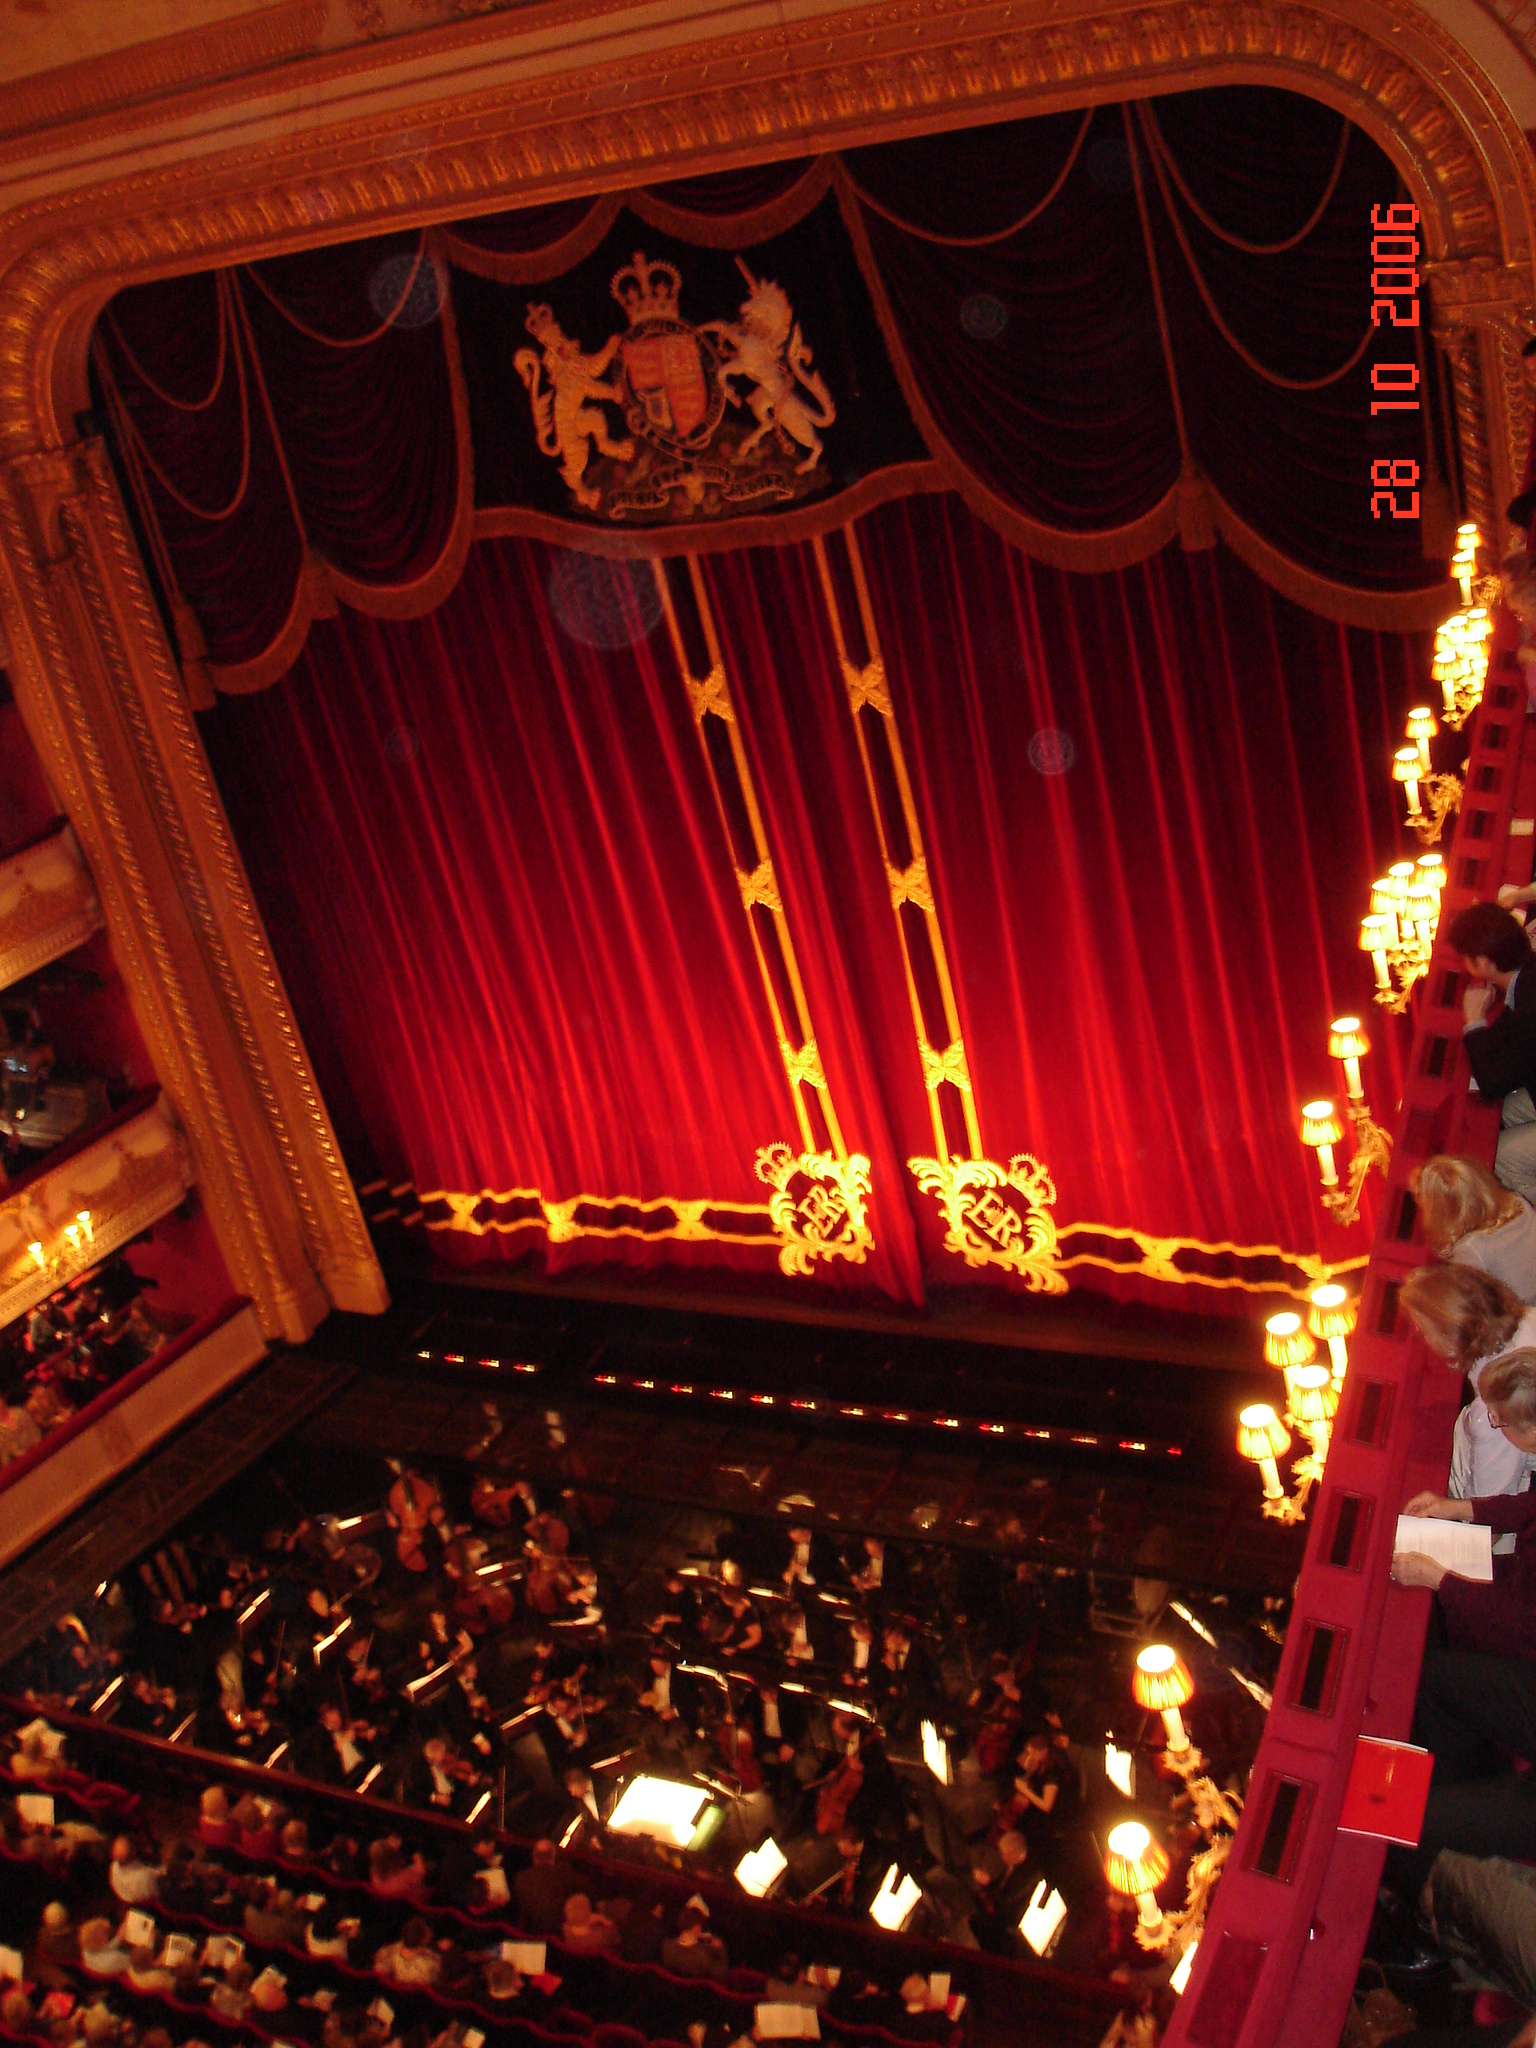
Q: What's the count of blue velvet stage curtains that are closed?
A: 0